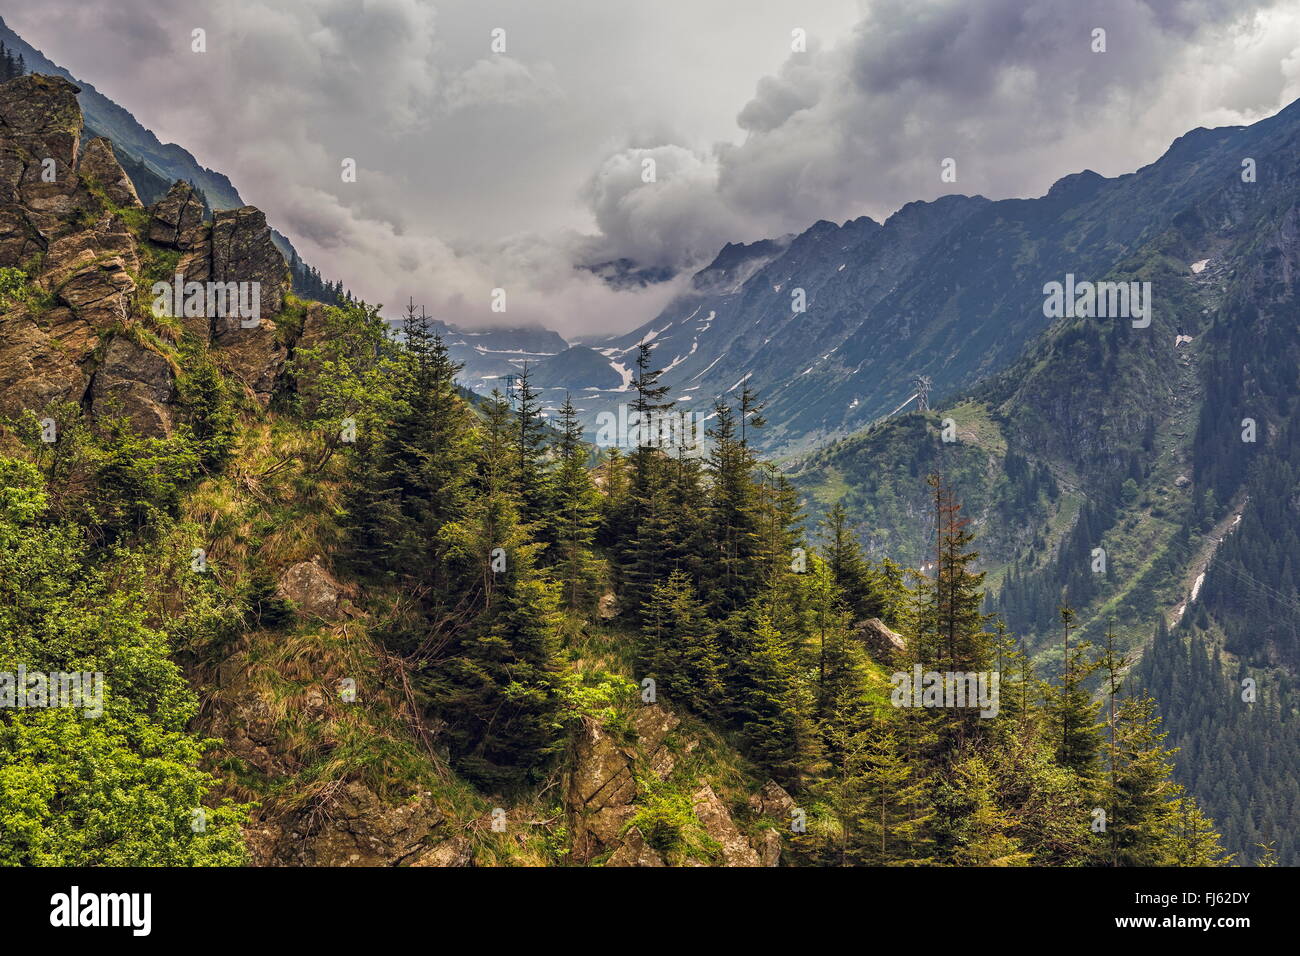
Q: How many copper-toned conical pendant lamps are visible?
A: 0